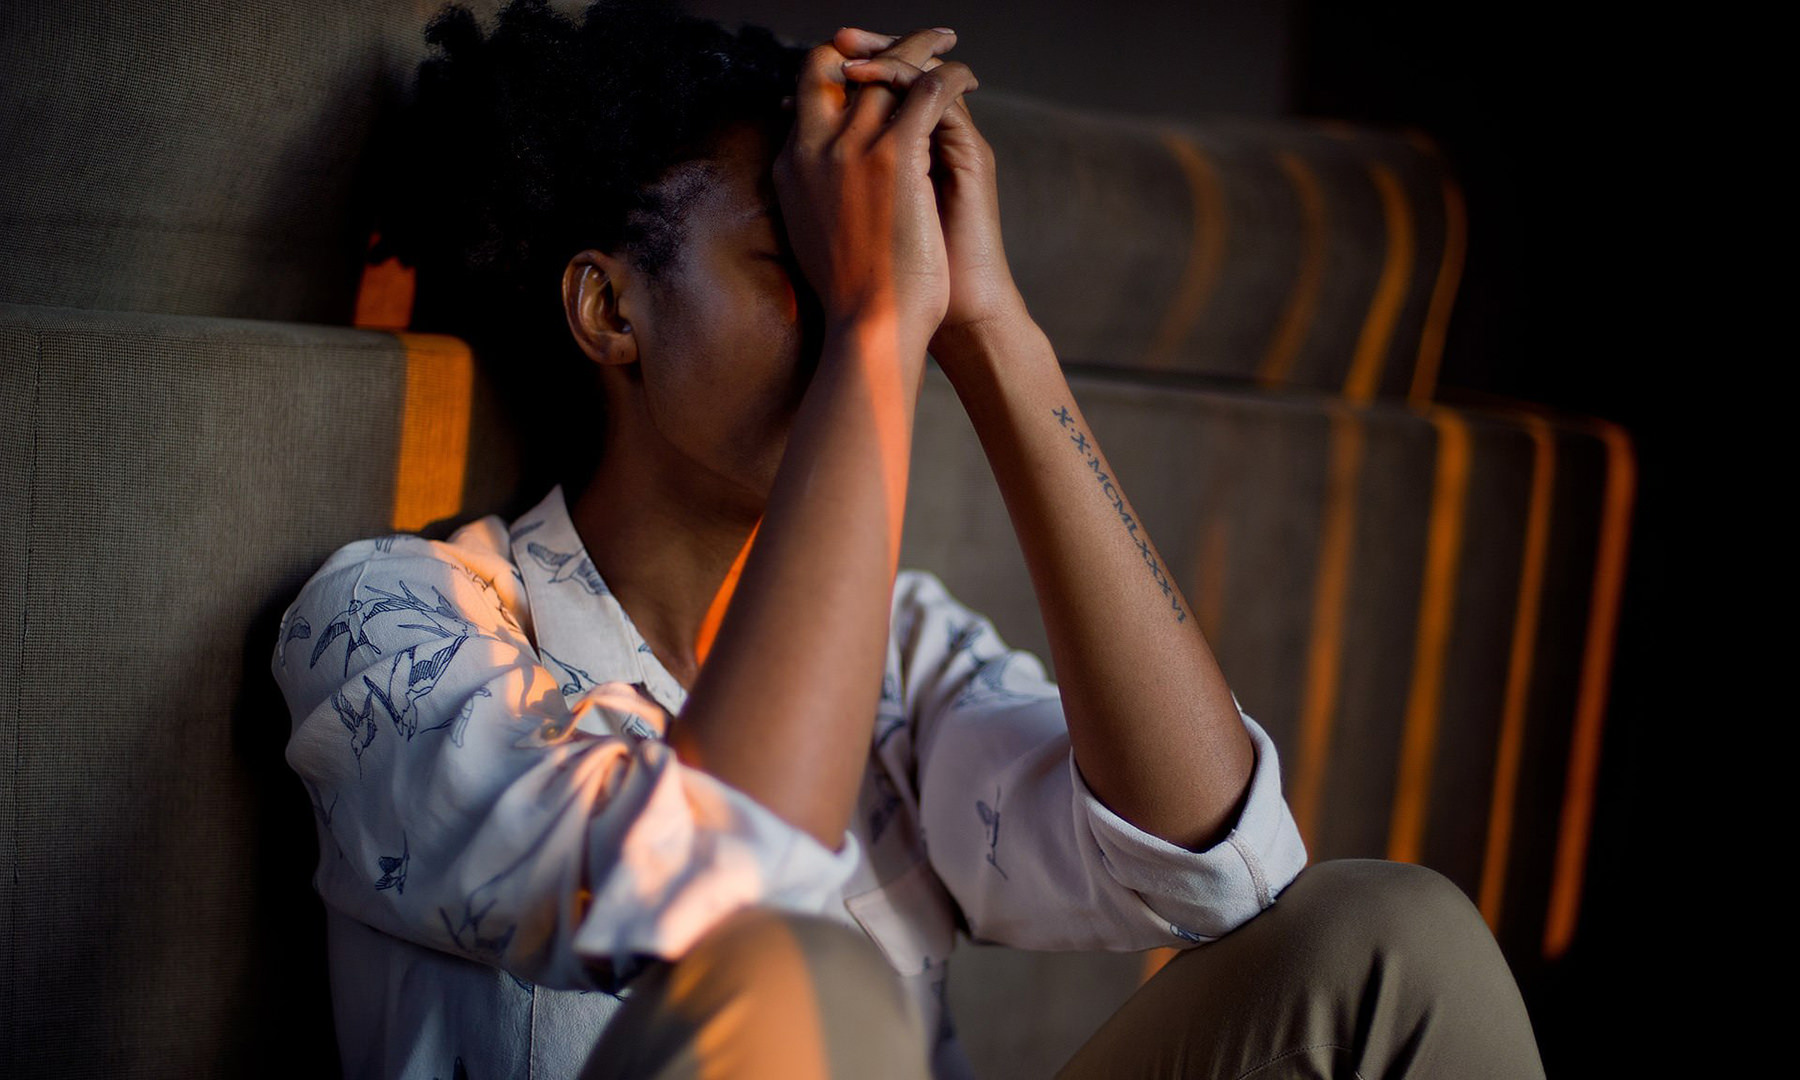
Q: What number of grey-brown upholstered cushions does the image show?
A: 4